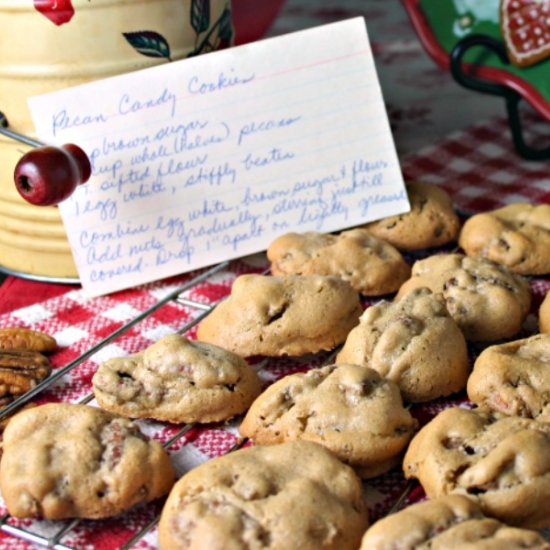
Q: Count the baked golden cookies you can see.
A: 14